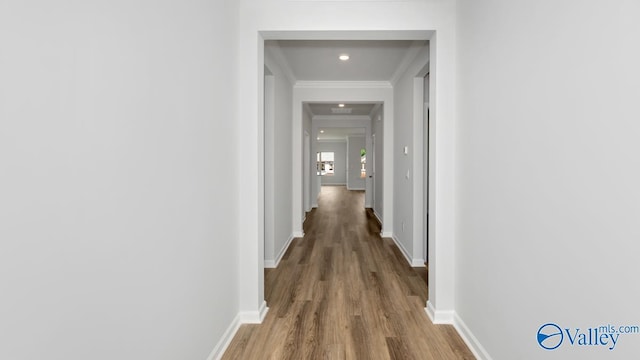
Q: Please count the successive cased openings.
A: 3